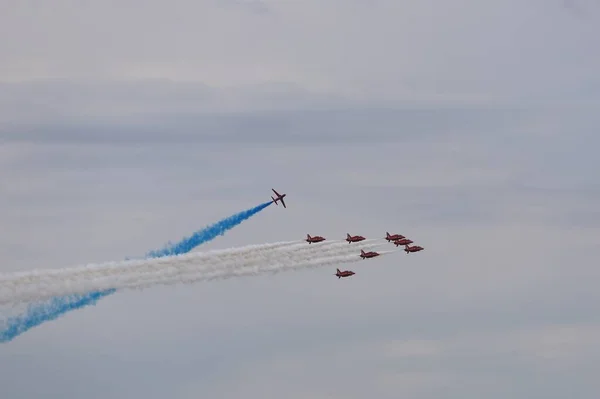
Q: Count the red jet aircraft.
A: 8